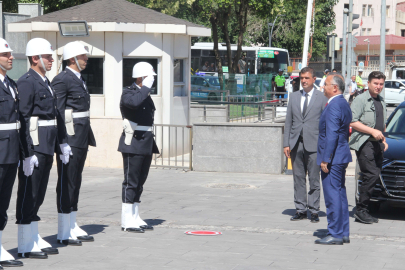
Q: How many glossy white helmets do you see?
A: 4